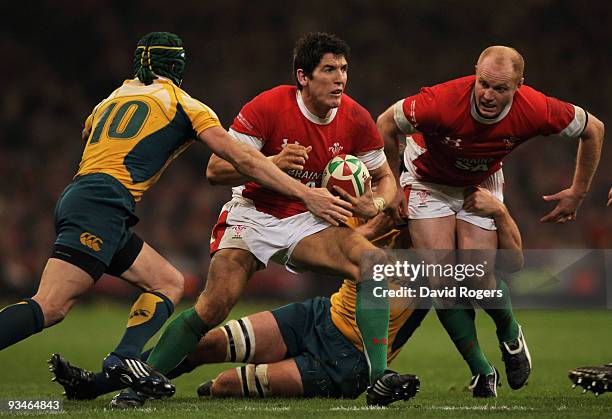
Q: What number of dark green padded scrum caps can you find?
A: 1